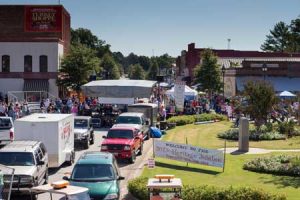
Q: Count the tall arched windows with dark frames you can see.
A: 3